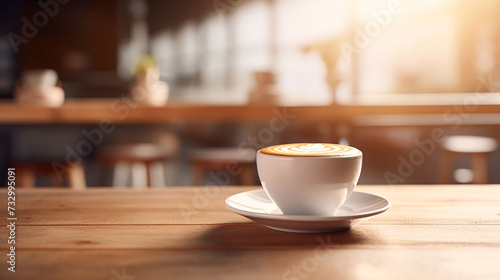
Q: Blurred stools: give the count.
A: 4